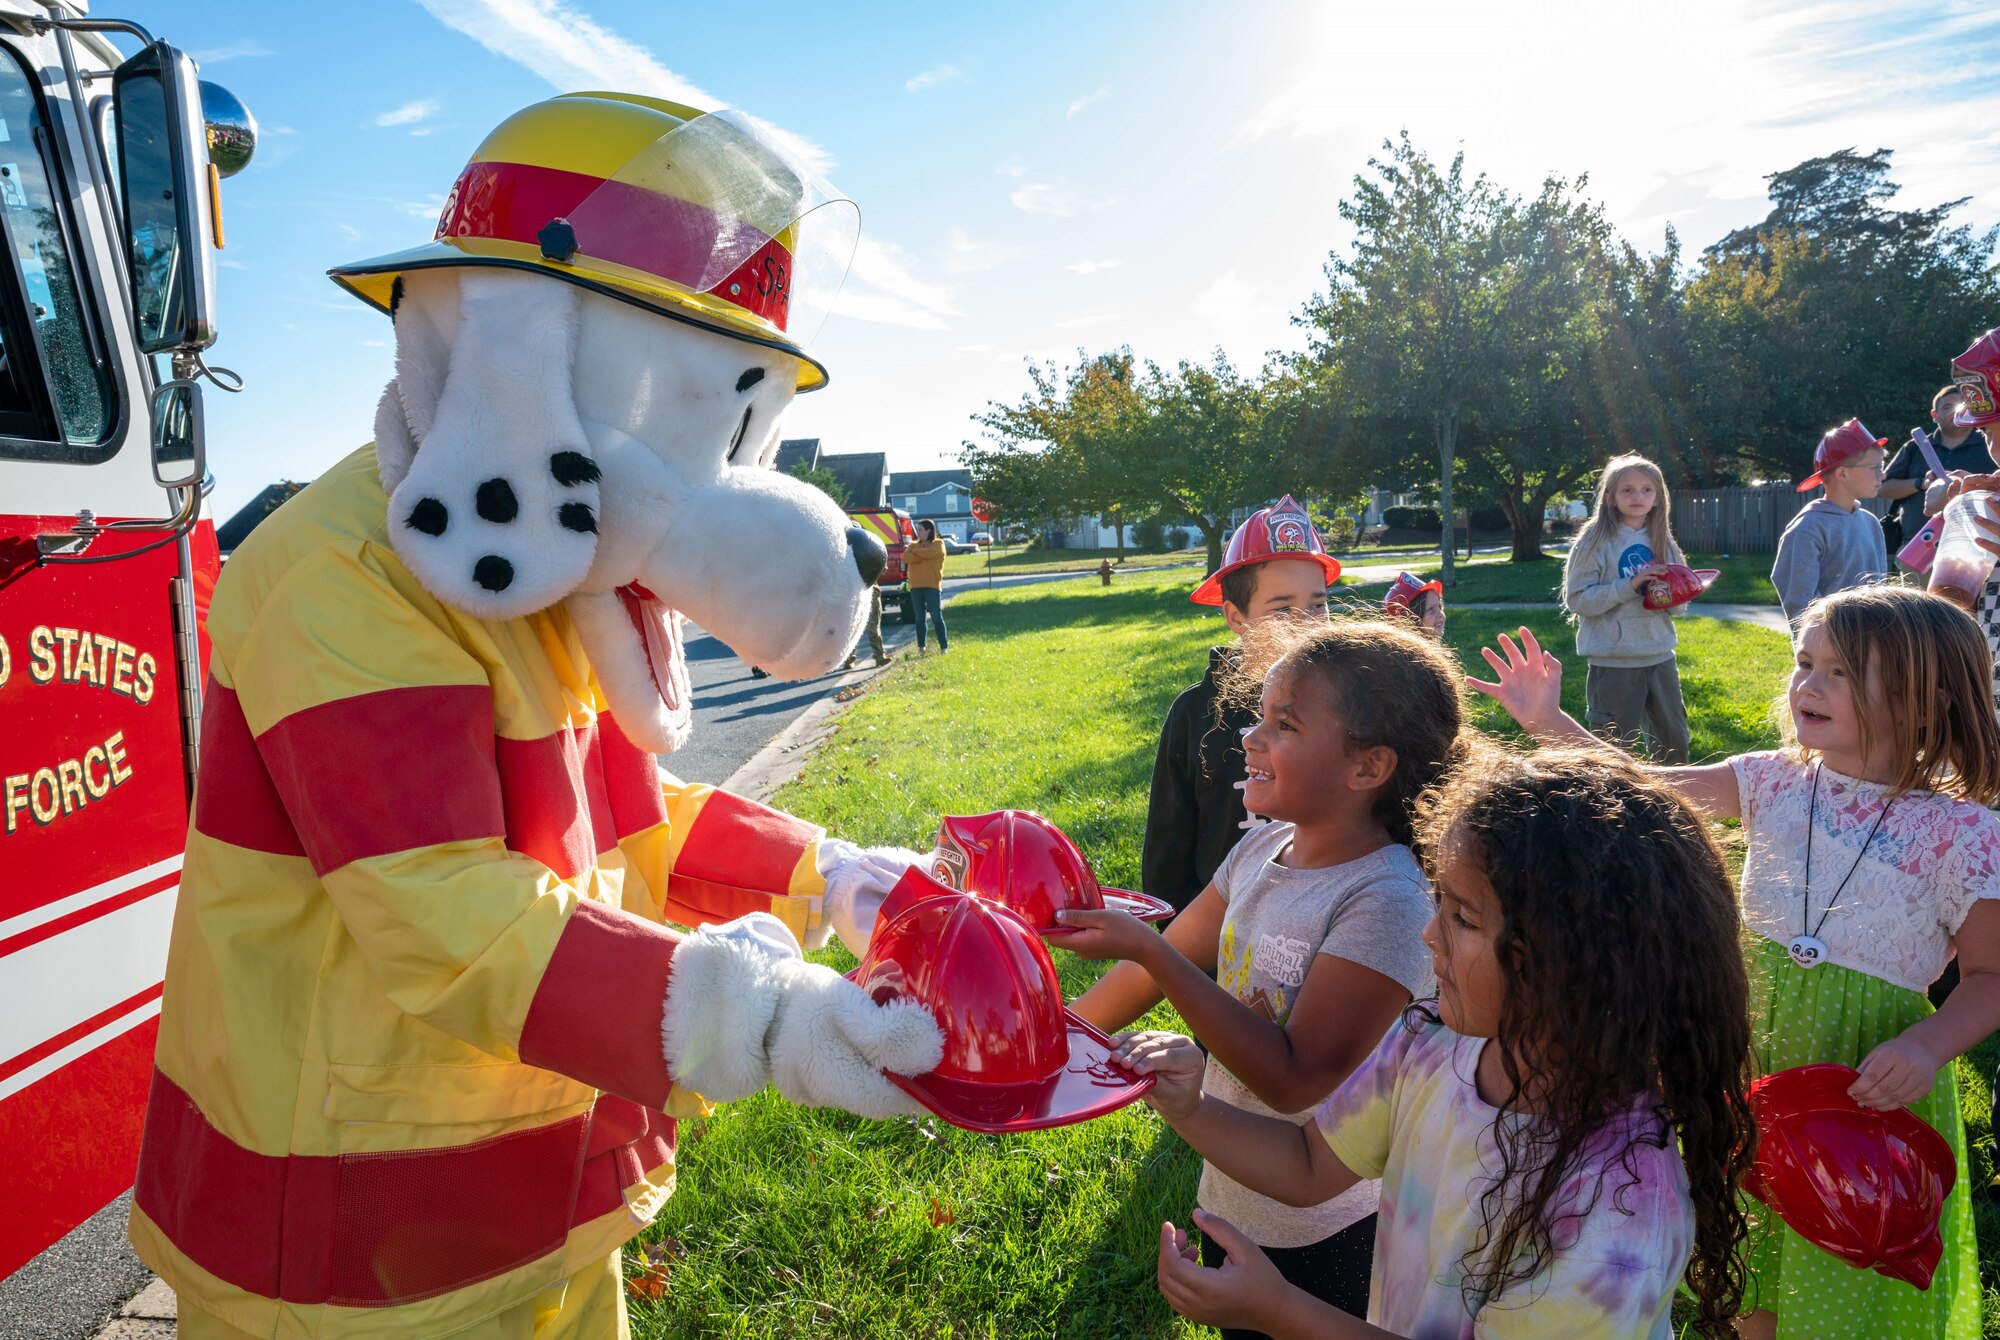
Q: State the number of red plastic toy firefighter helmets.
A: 8